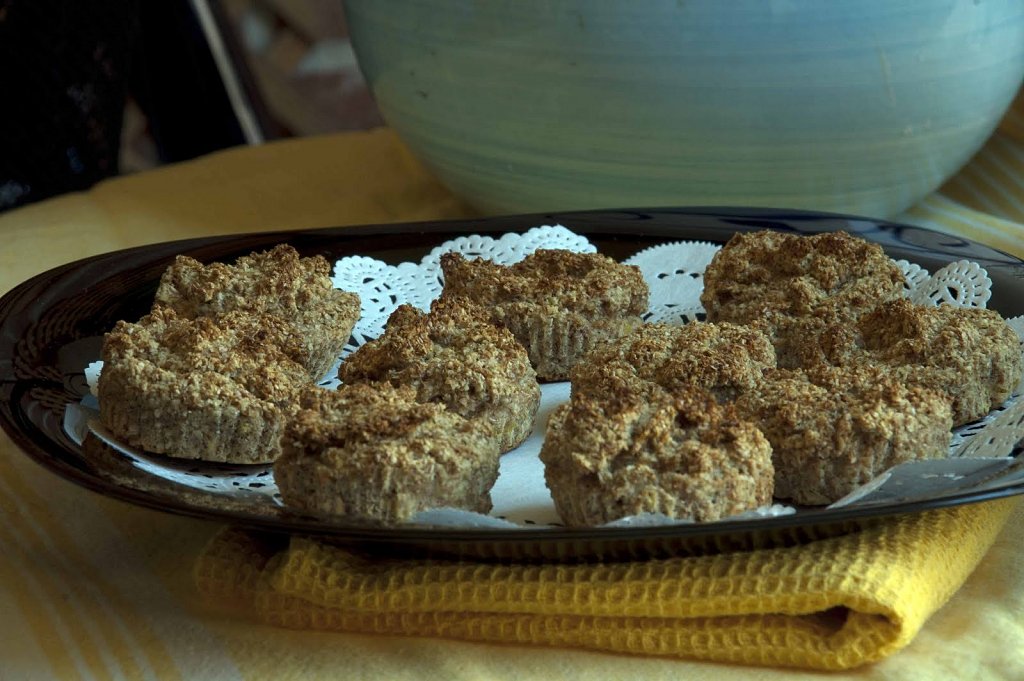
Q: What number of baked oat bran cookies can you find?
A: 10